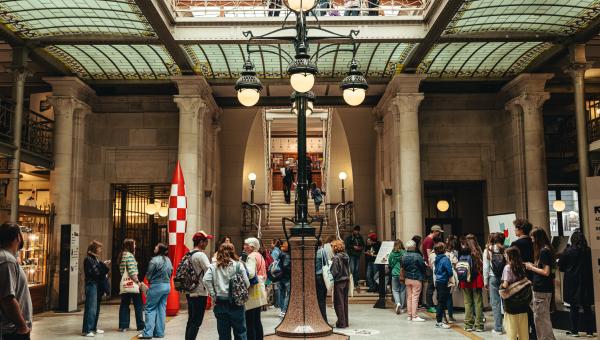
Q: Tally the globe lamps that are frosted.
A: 11